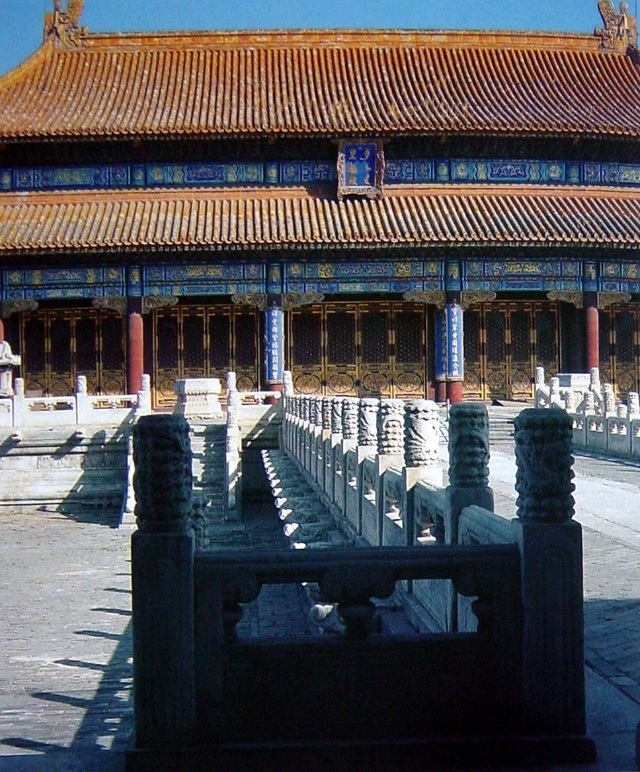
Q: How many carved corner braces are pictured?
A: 9